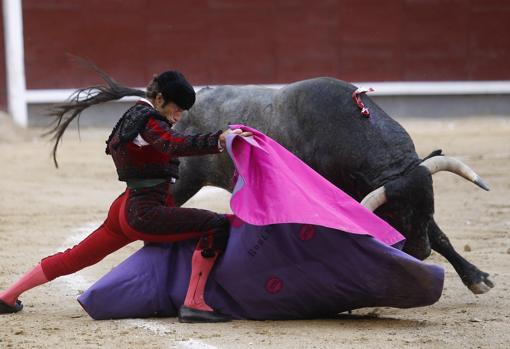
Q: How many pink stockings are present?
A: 2